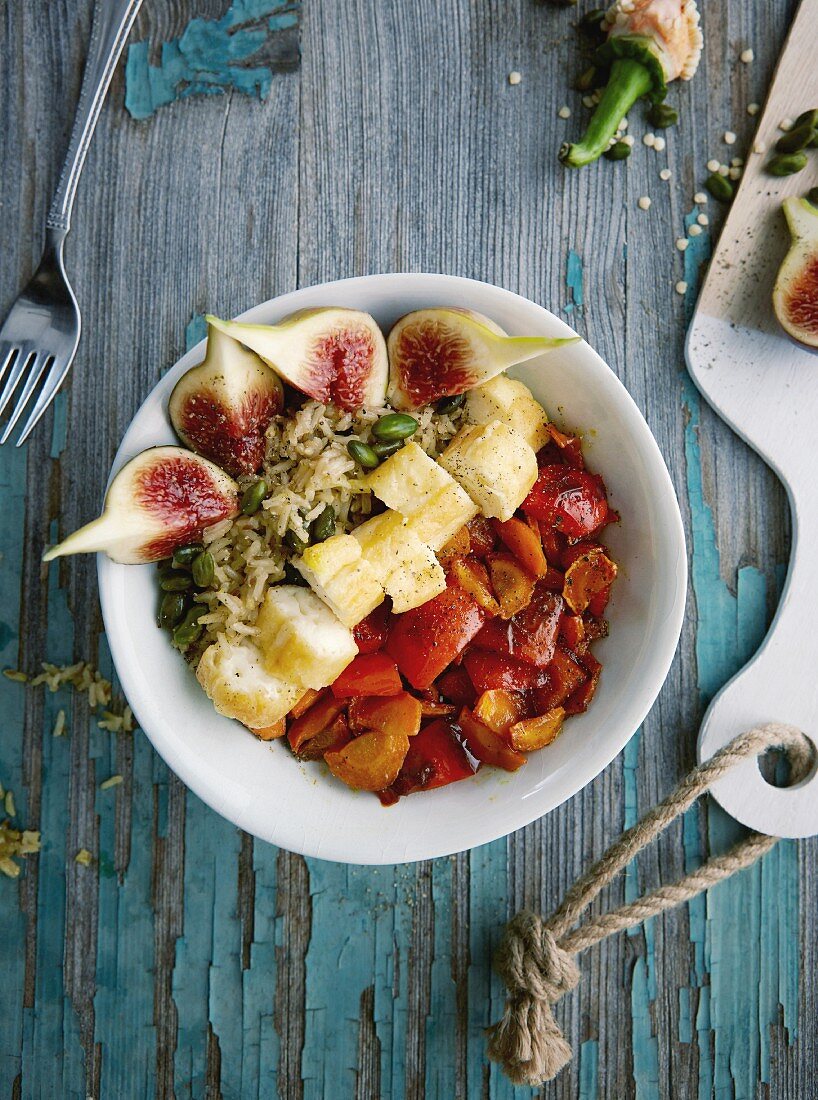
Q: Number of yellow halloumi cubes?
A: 7